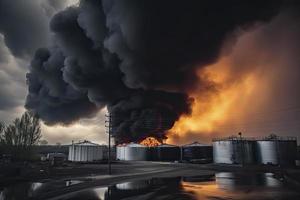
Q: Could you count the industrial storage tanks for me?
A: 6